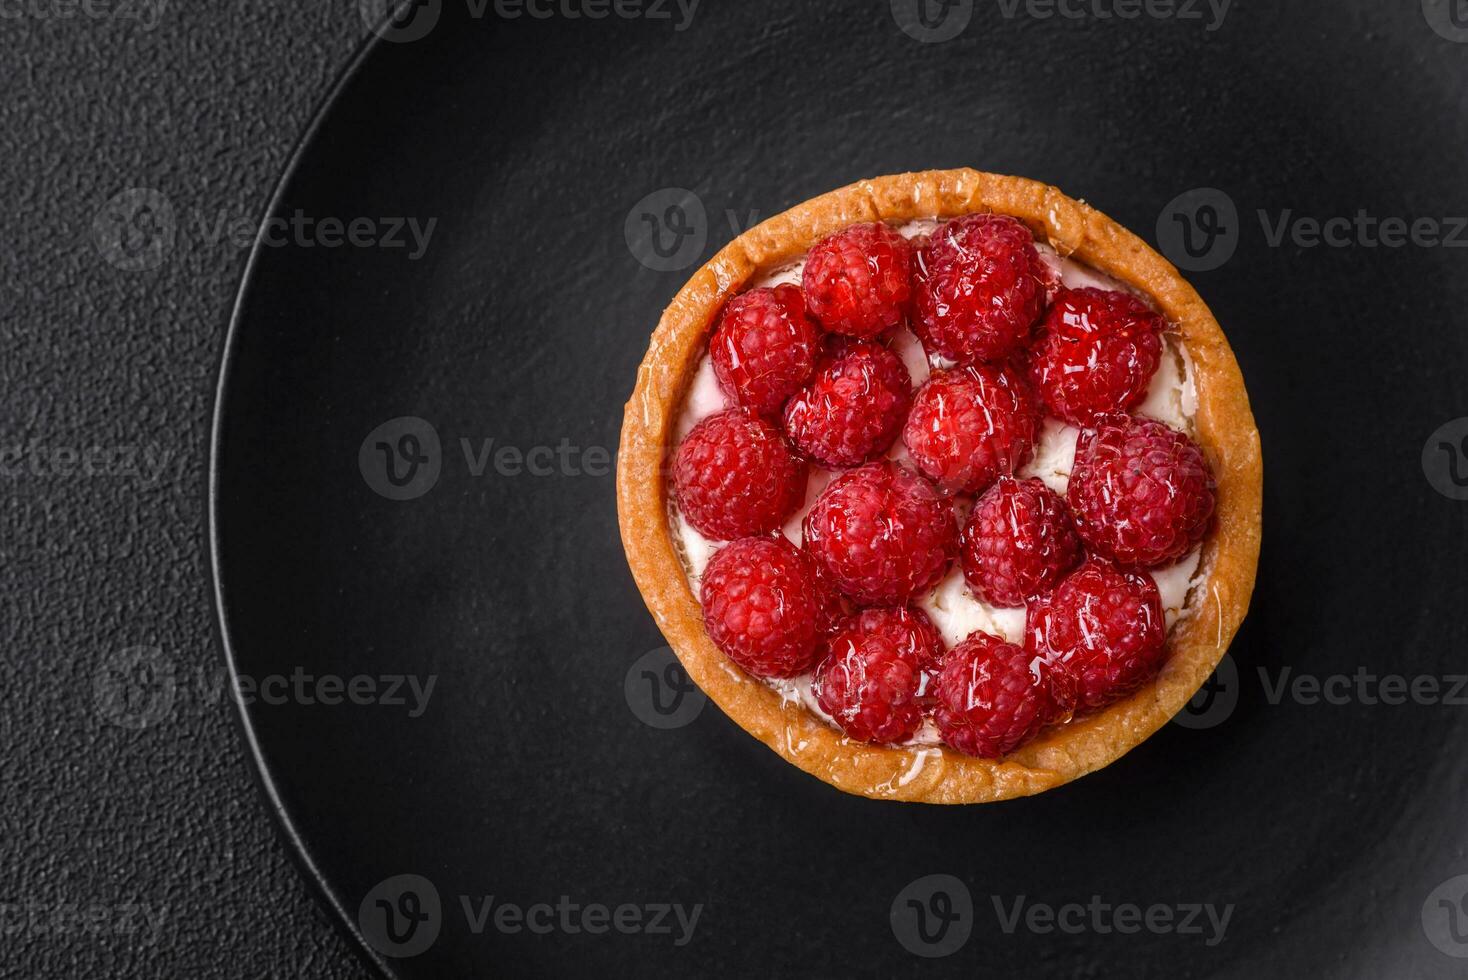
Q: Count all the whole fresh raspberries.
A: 14